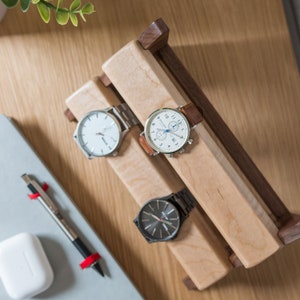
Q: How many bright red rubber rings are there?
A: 2